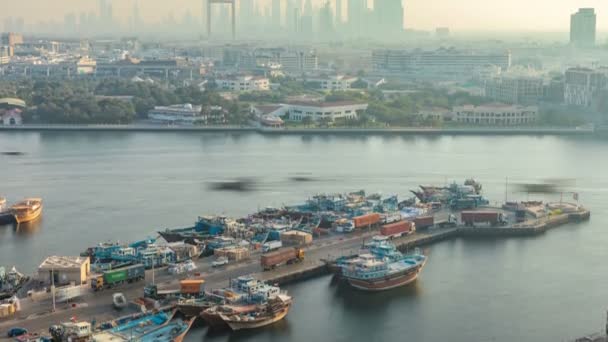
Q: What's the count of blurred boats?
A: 4